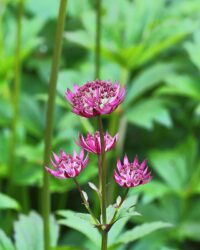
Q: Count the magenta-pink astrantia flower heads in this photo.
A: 4